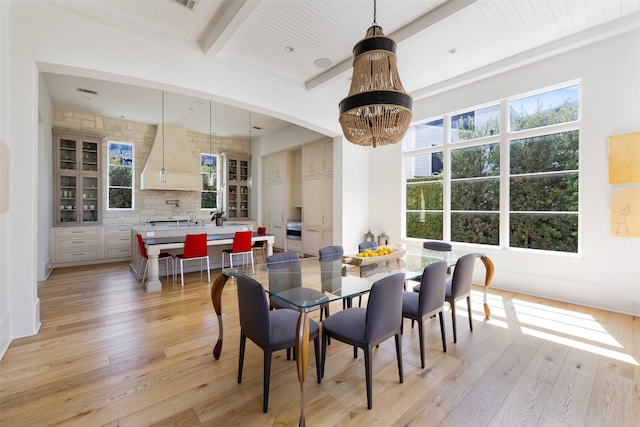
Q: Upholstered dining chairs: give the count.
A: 8